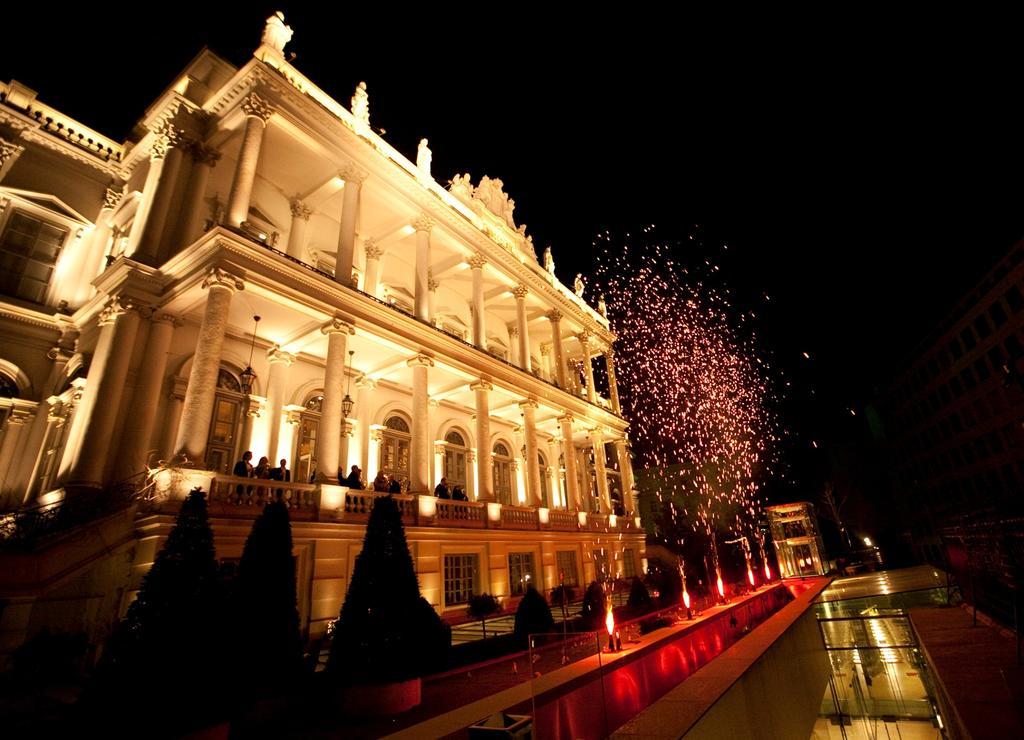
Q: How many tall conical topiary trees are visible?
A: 3